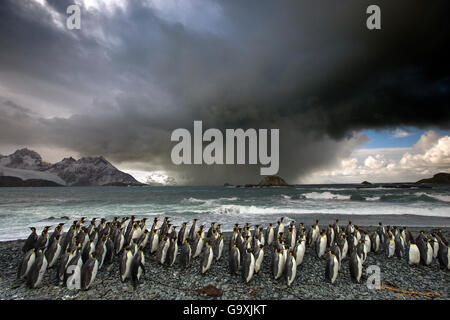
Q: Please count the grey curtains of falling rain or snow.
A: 1